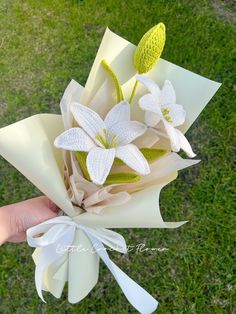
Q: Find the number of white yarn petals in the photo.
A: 12